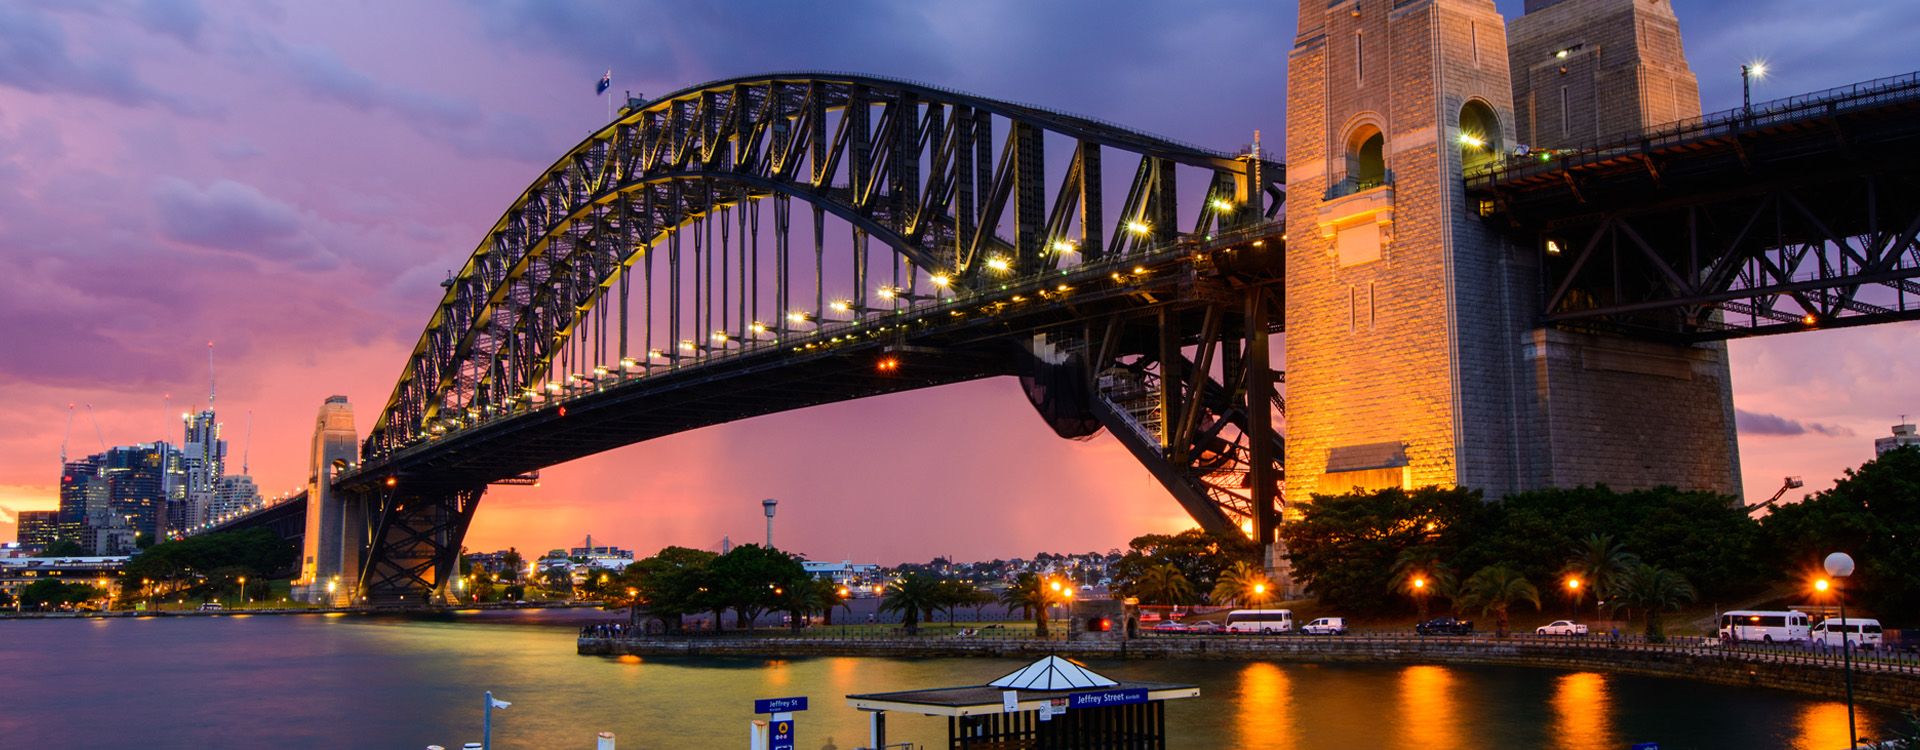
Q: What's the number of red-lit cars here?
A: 2